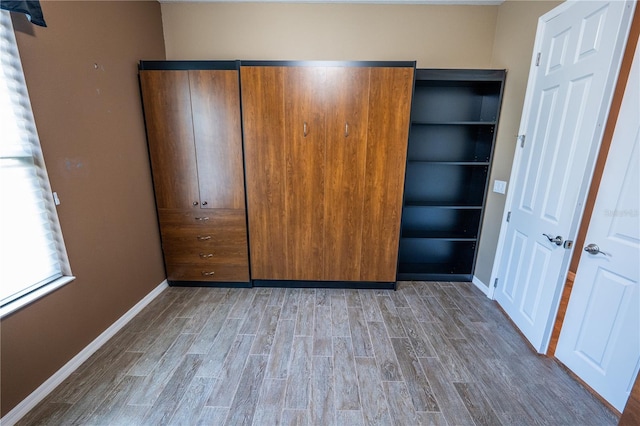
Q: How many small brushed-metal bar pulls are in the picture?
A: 6